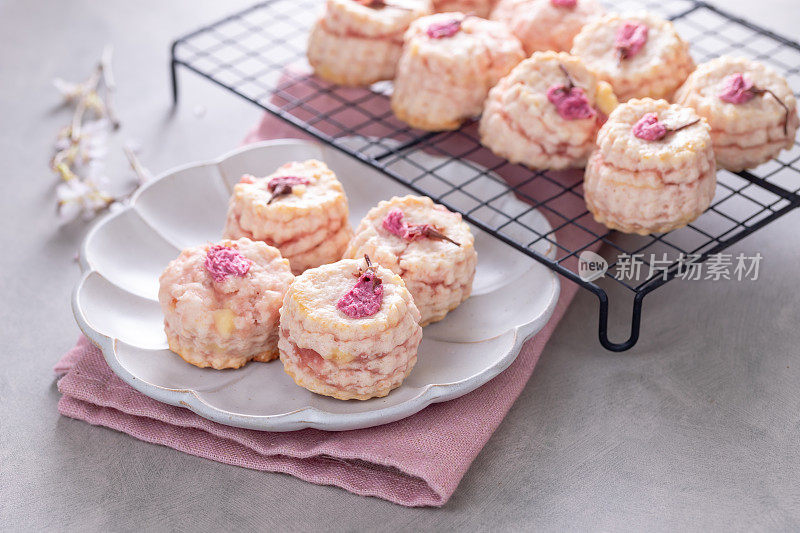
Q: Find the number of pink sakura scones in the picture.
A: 12